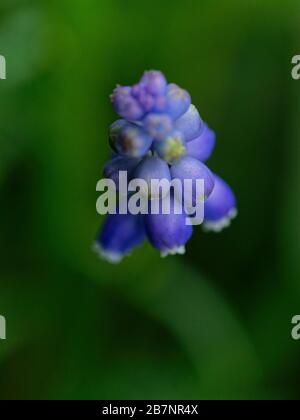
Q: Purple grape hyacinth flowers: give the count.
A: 1